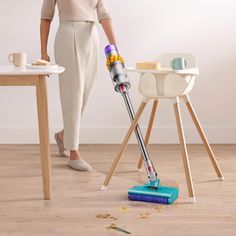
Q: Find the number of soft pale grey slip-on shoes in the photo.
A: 2